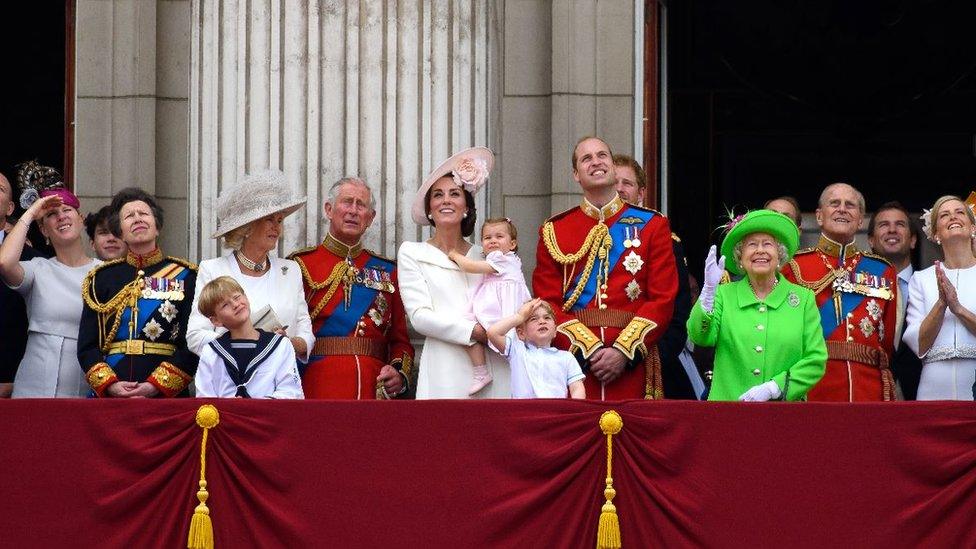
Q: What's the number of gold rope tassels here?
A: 2